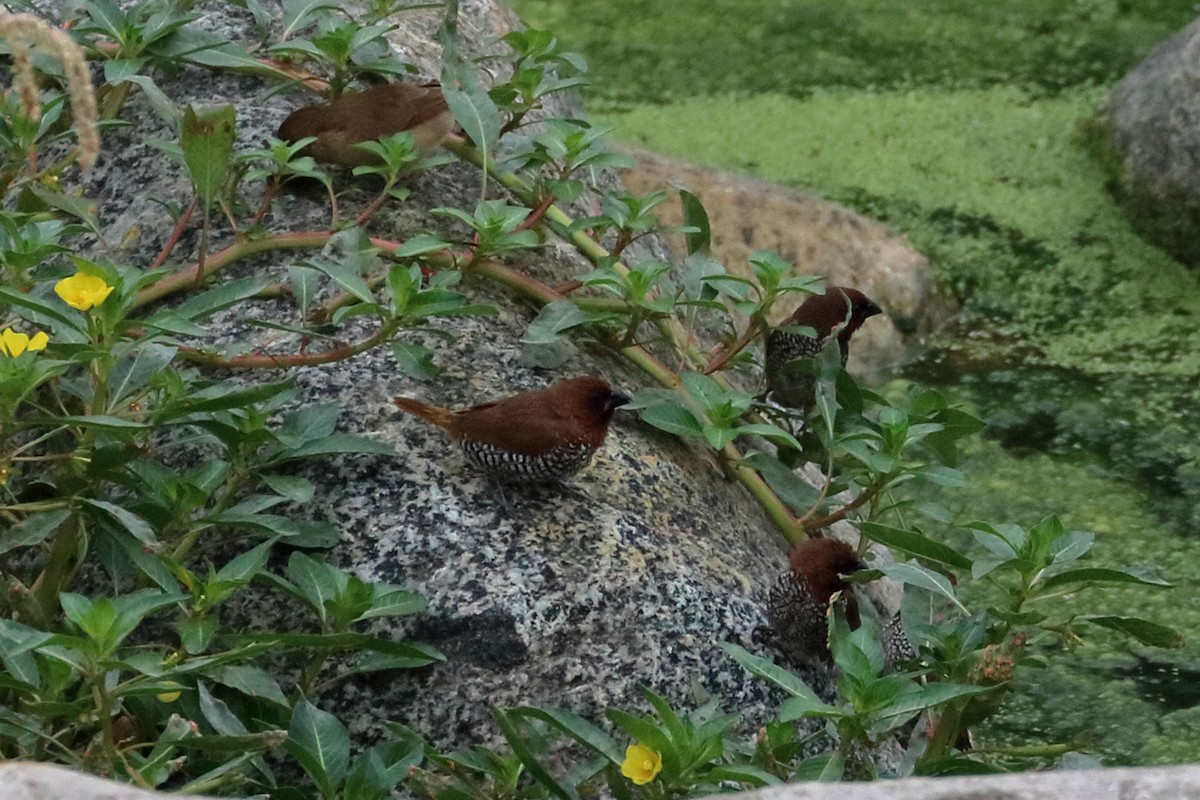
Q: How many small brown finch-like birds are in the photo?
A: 4